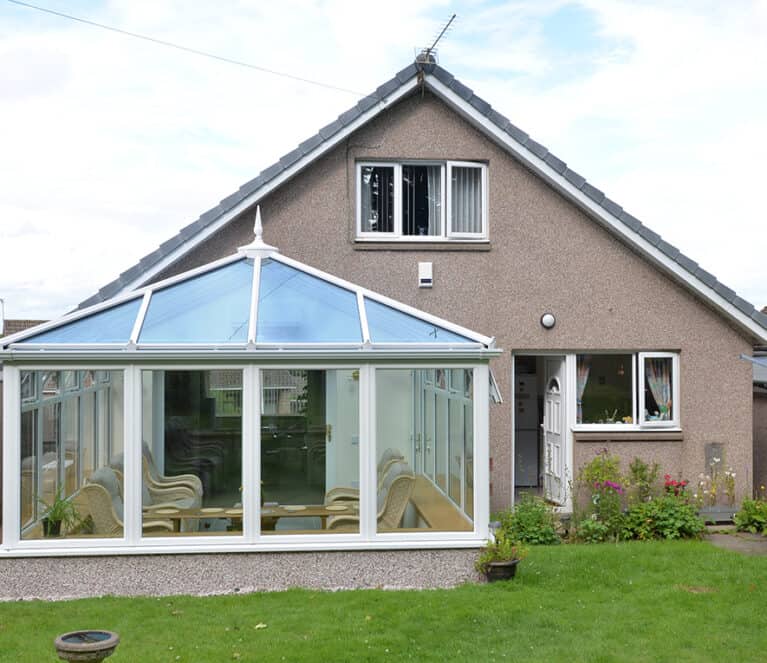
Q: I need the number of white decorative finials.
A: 1